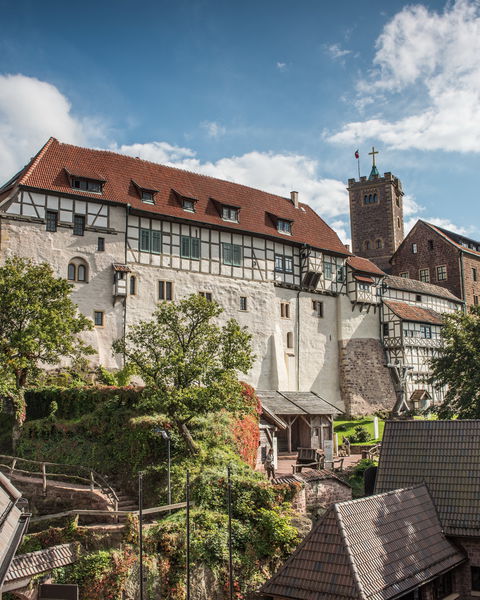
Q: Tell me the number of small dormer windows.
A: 5